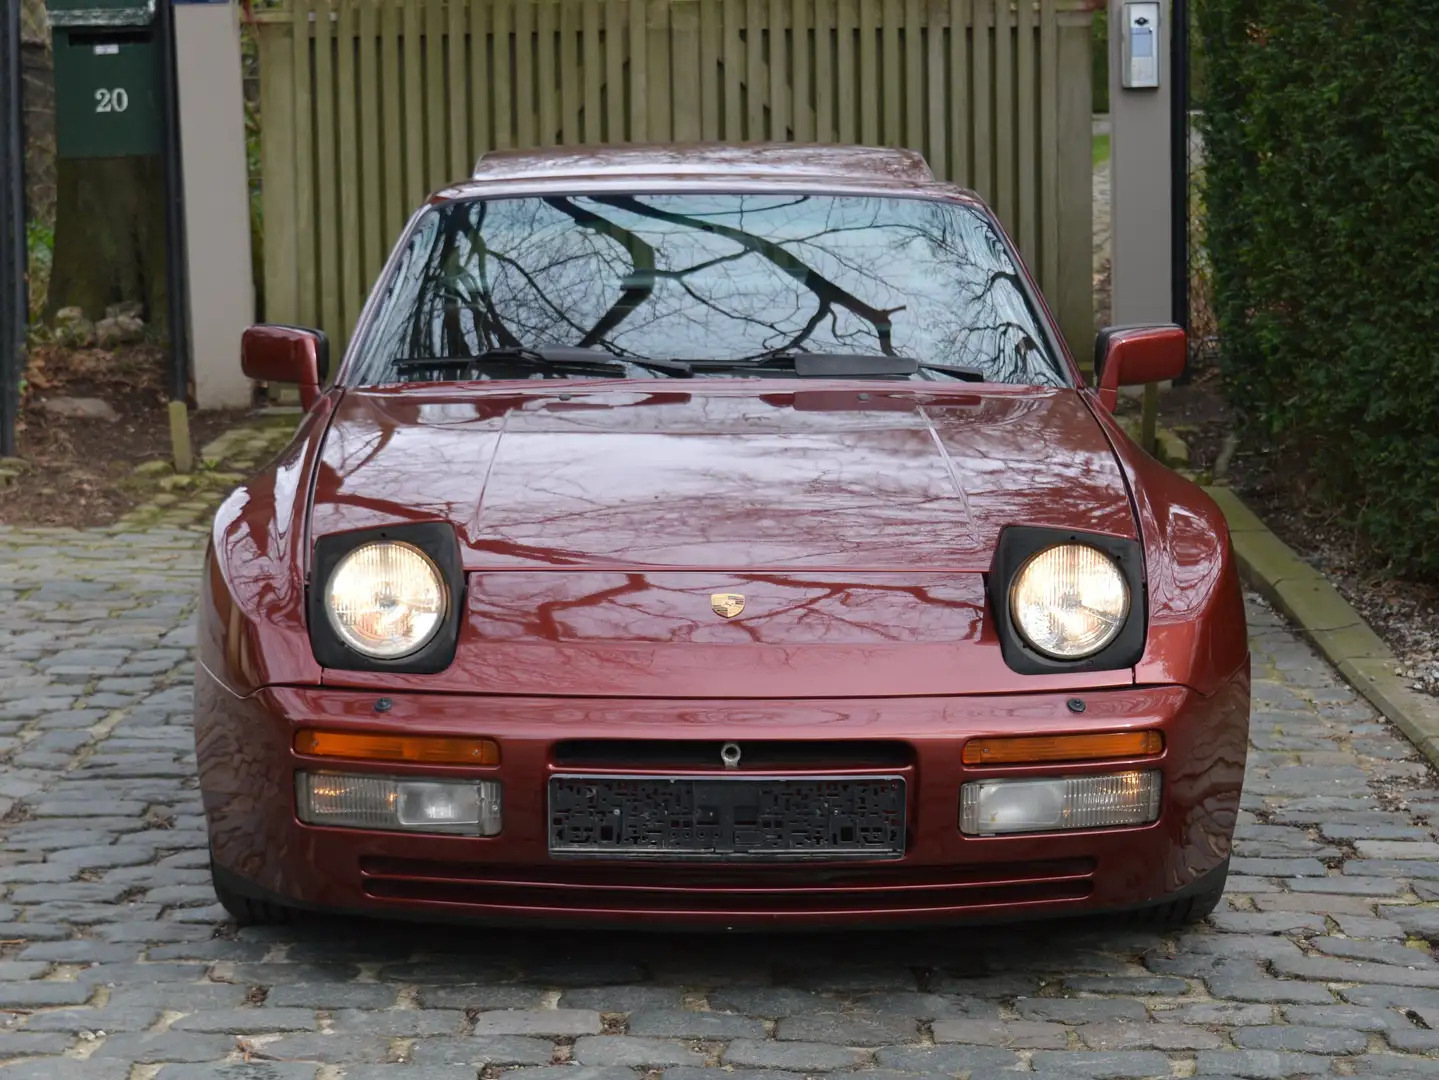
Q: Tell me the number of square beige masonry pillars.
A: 2